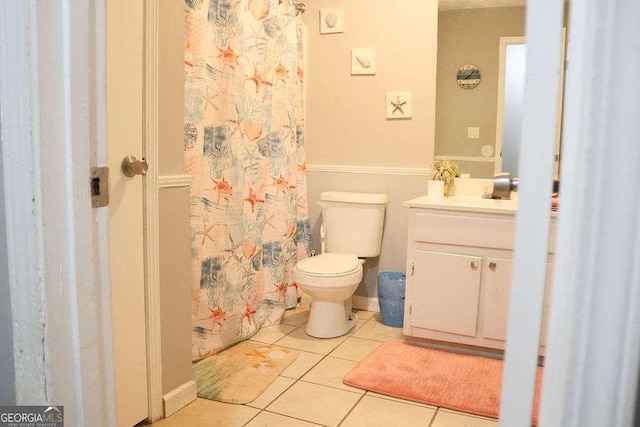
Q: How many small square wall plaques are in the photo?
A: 3